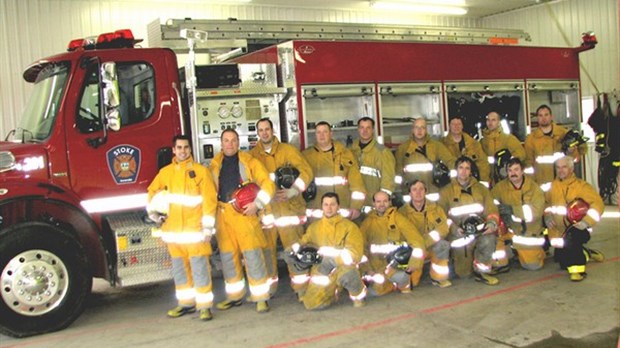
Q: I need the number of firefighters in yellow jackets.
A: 15